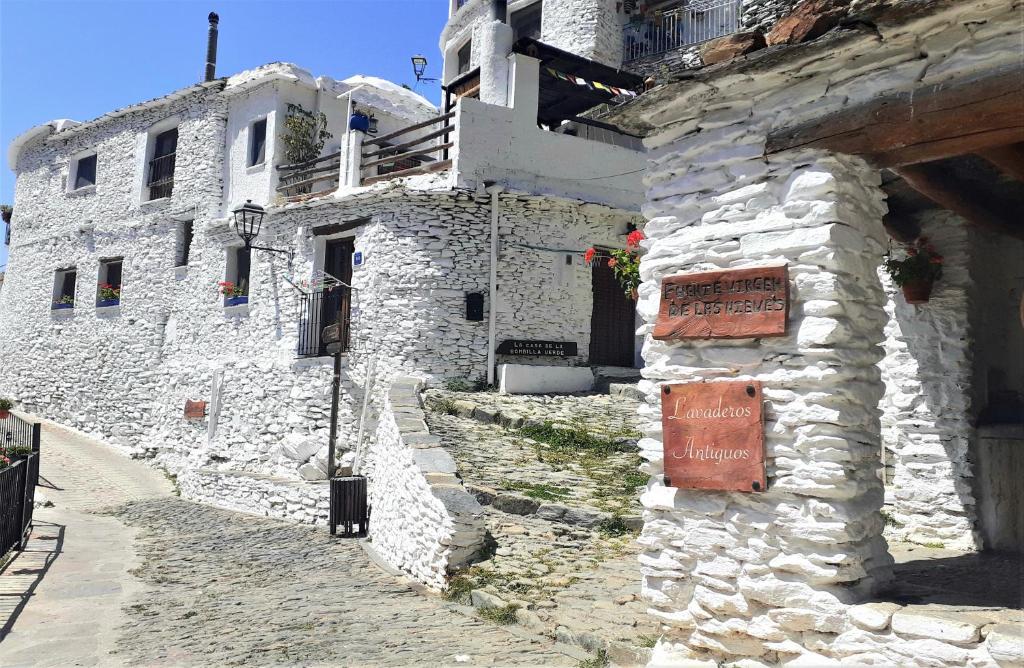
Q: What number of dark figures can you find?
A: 0